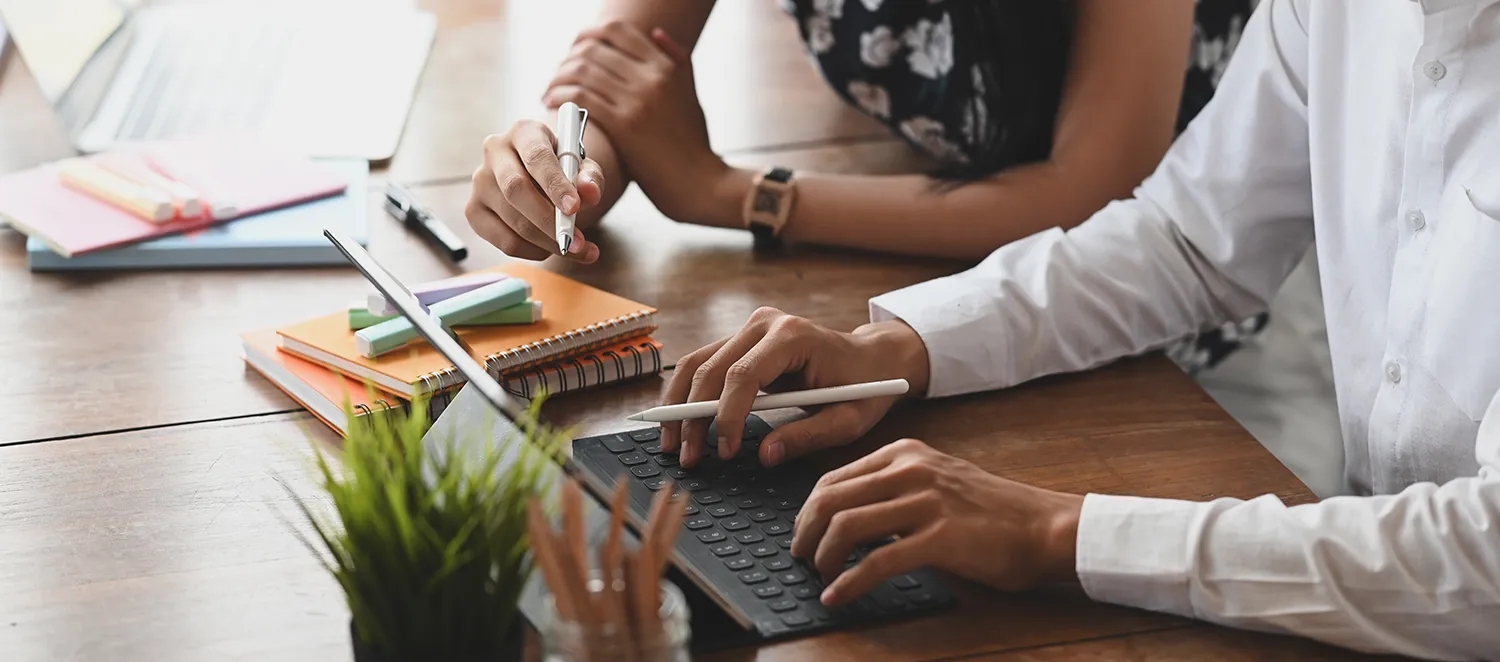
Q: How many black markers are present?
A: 1